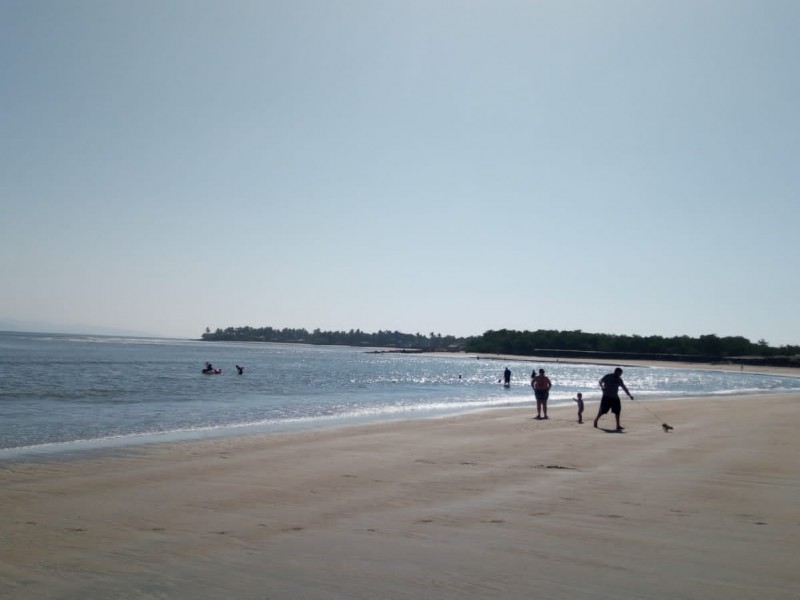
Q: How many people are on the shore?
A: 3